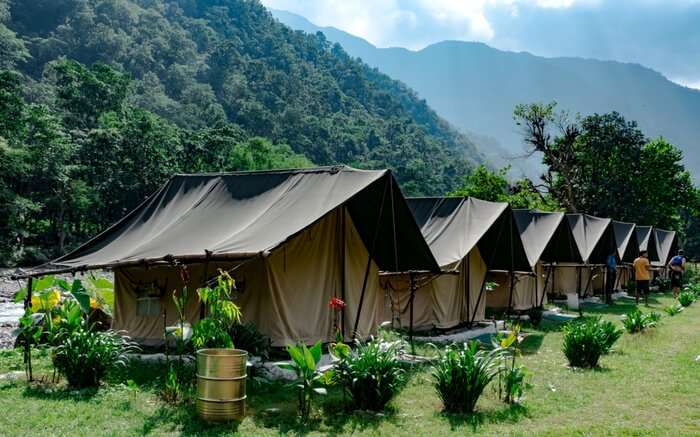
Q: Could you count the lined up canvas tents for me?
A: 7